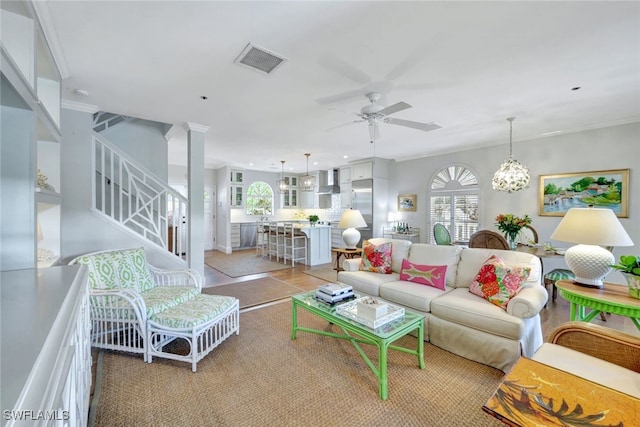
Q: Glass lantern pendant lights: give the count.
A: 2